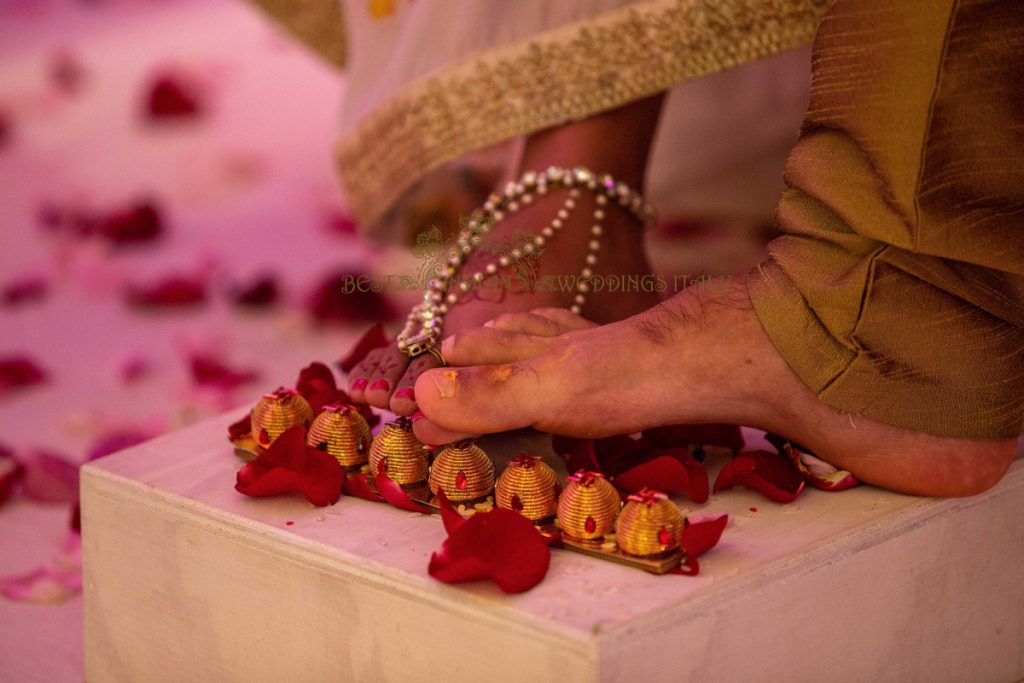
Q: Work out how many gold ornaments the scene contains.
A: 7